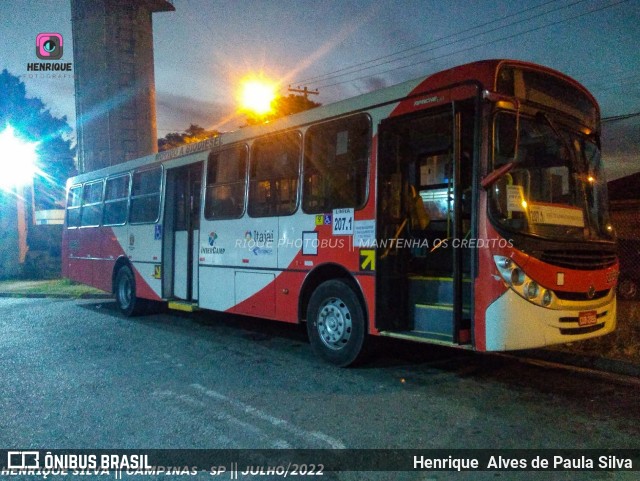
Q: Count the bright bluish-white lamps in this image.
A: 1